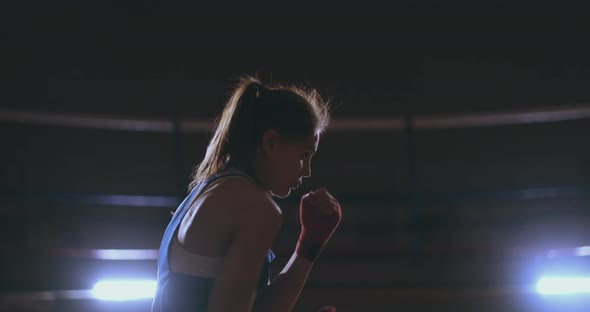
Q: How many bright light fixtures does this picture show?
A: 2